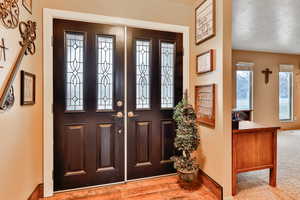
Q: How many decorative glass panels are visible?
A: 4